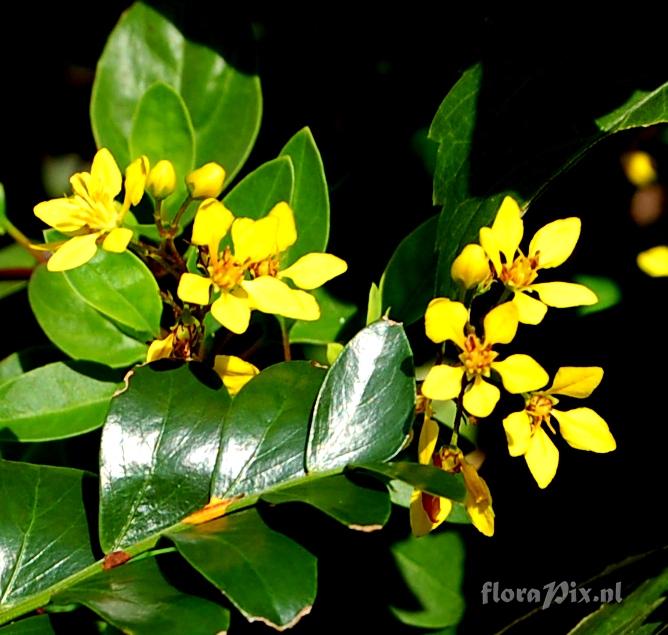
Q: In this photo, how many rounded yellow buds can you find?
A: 3